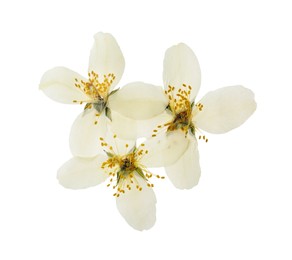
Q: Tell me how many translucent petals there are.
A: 12